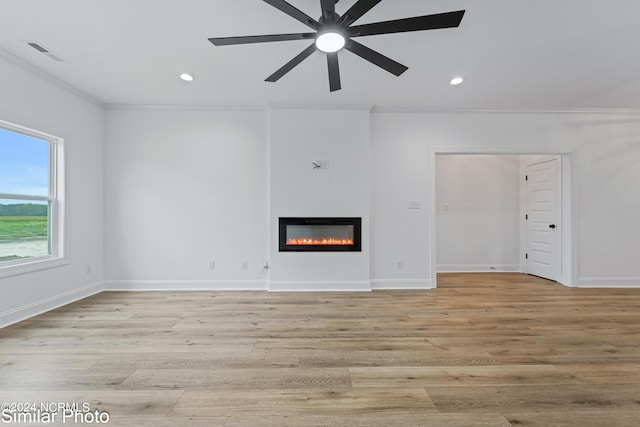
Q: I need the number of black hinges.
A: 3